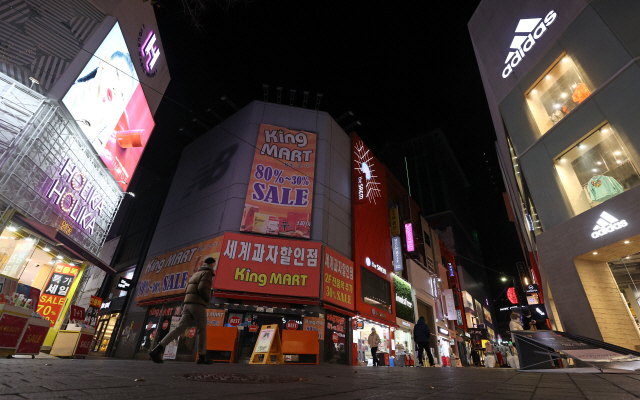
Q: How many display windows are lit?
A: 2